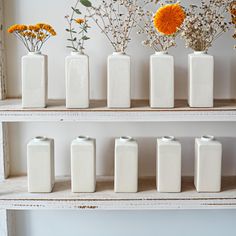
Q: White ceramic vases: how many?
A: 10